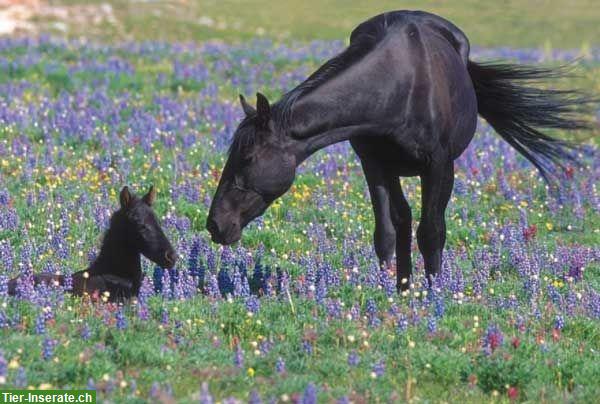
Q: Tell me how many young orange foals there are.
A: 0